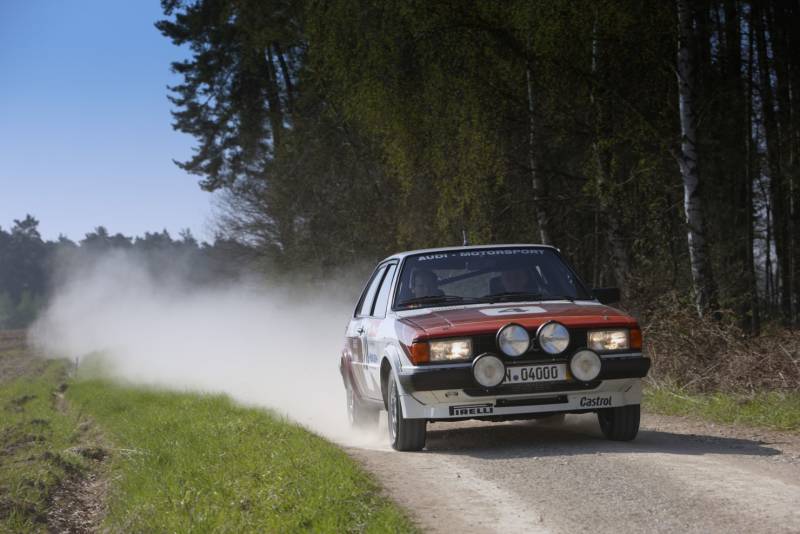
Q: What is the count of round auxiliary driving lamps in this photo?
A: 4